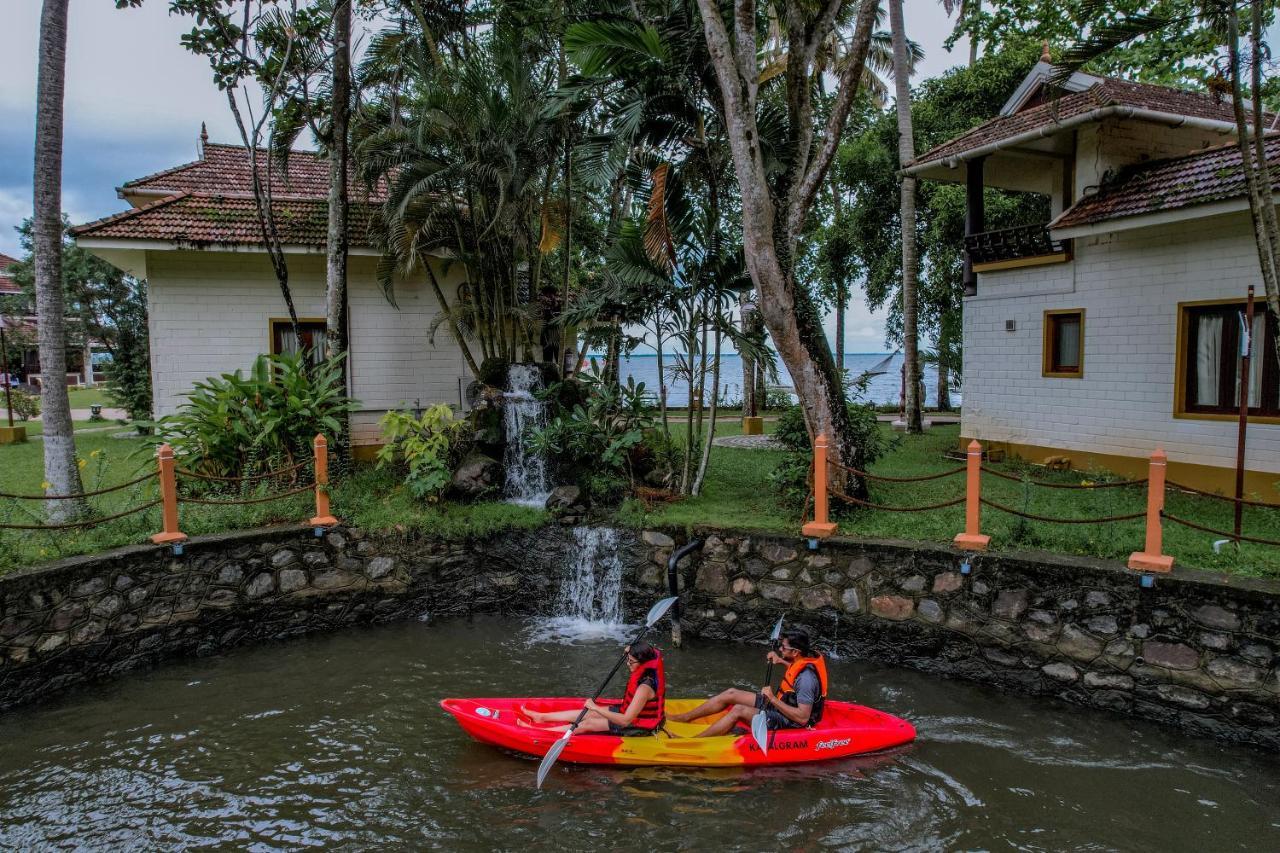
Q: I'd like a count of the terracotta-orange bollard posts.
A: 5